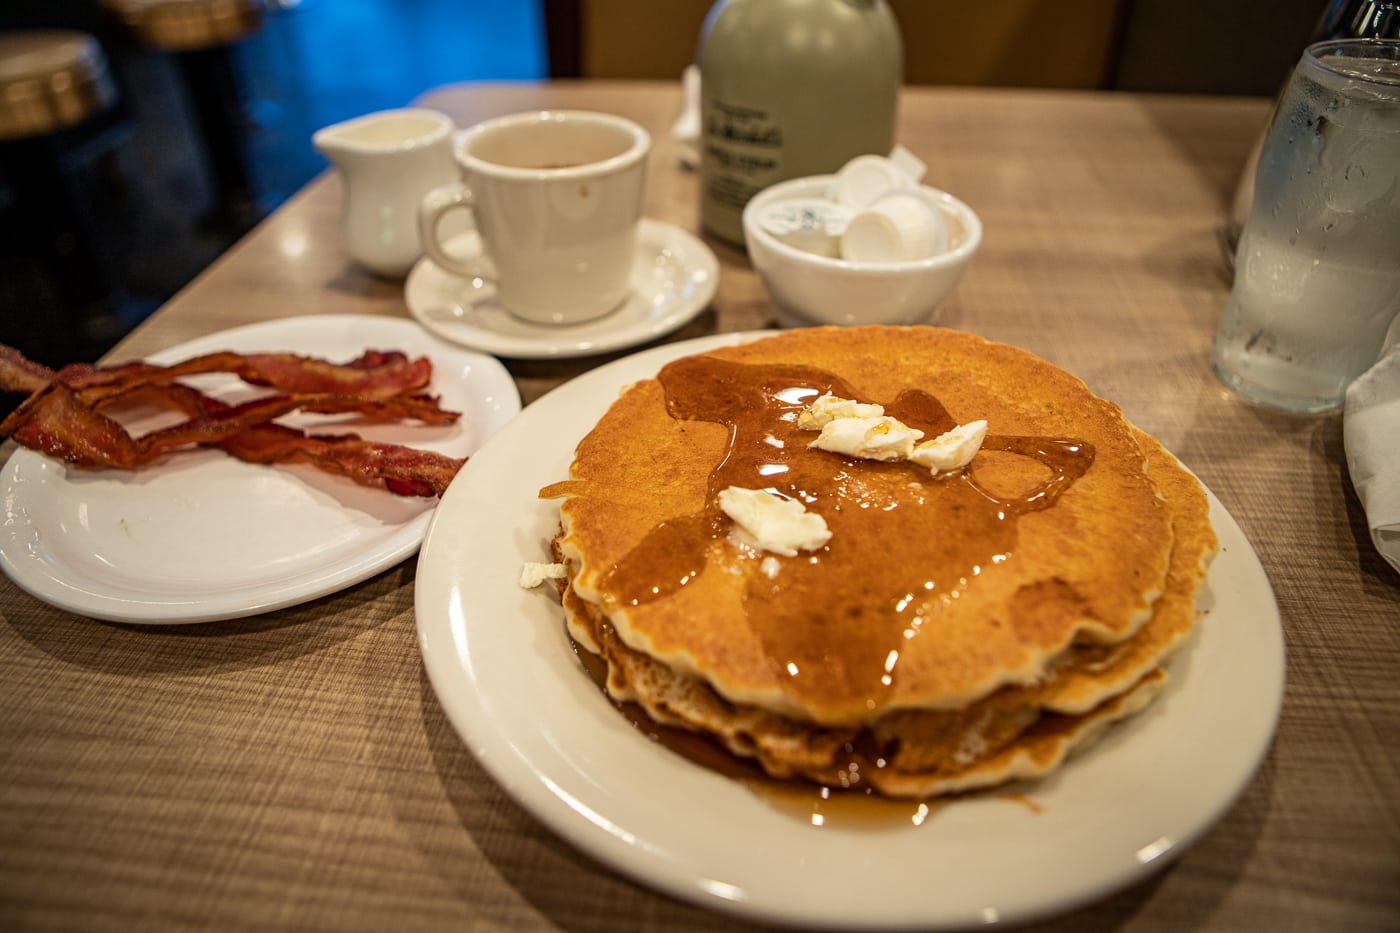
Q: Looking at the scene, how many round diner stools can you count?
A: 2